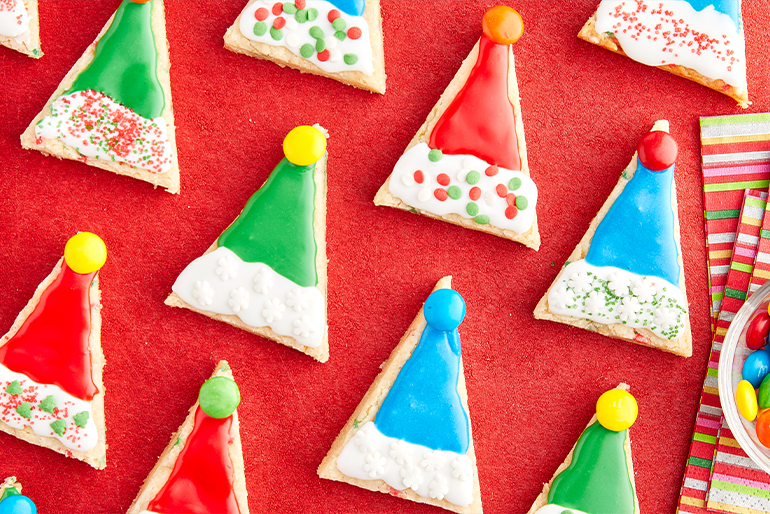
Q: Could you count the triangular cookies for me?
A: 12